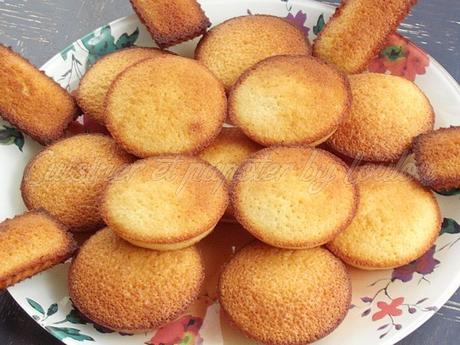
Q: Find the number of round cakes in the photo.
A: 12